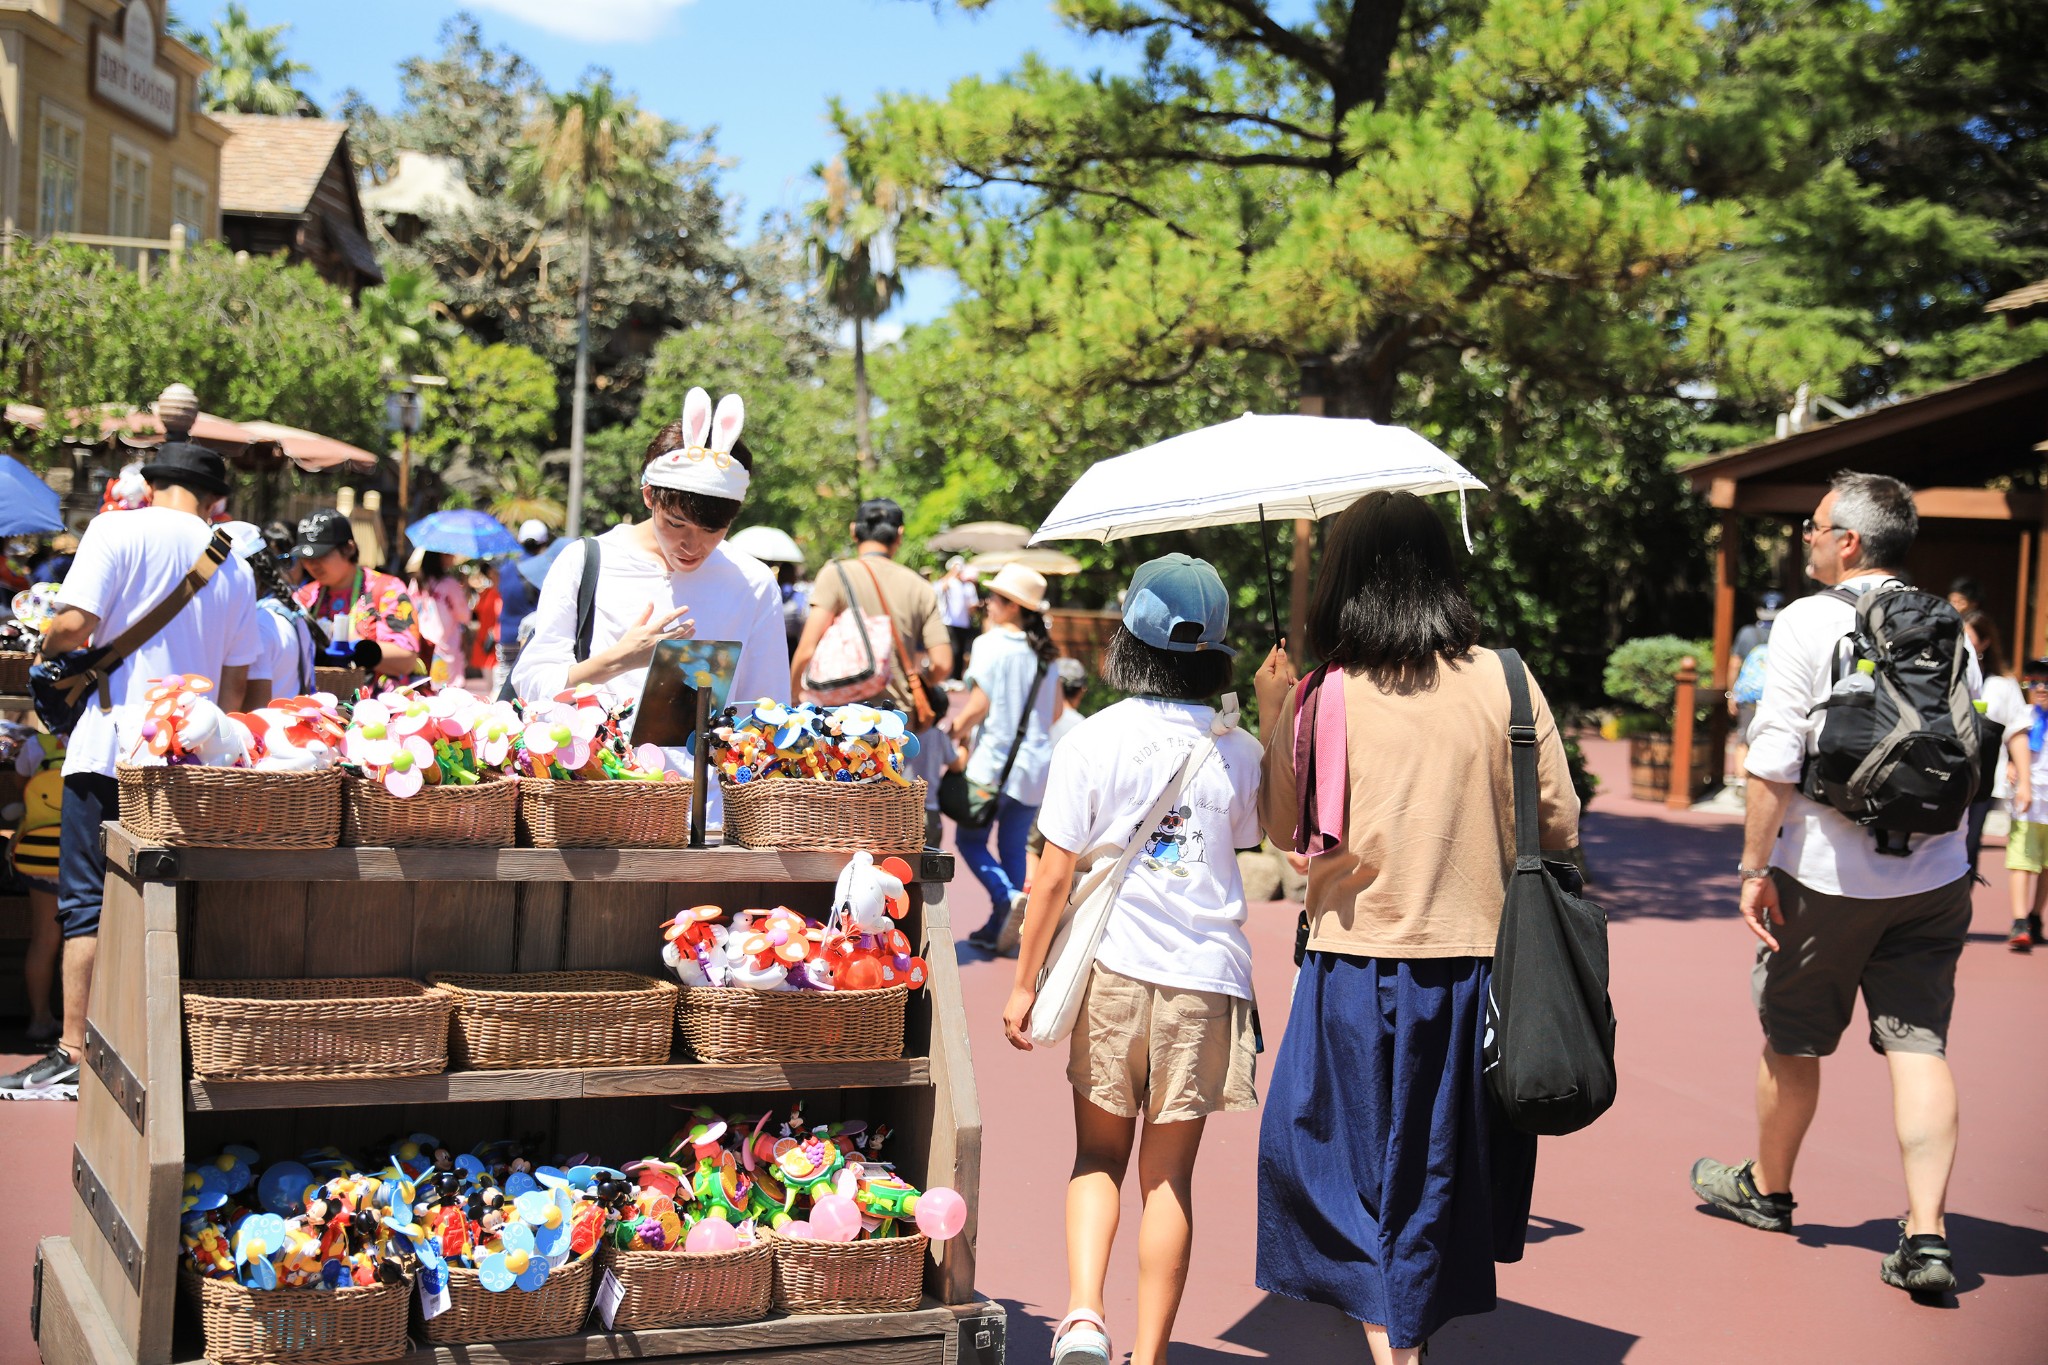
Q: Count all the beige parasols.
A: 2